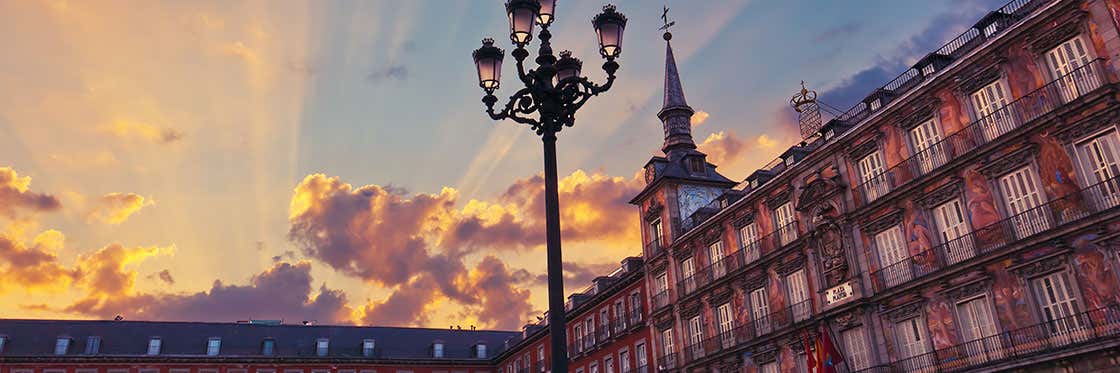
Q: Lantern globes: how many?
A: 5